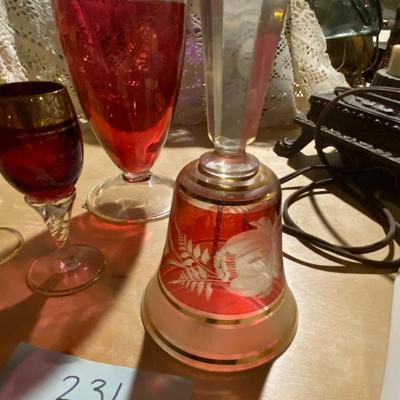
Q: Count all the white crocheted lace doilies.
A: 1